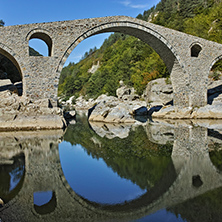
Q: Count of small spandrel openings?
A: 2